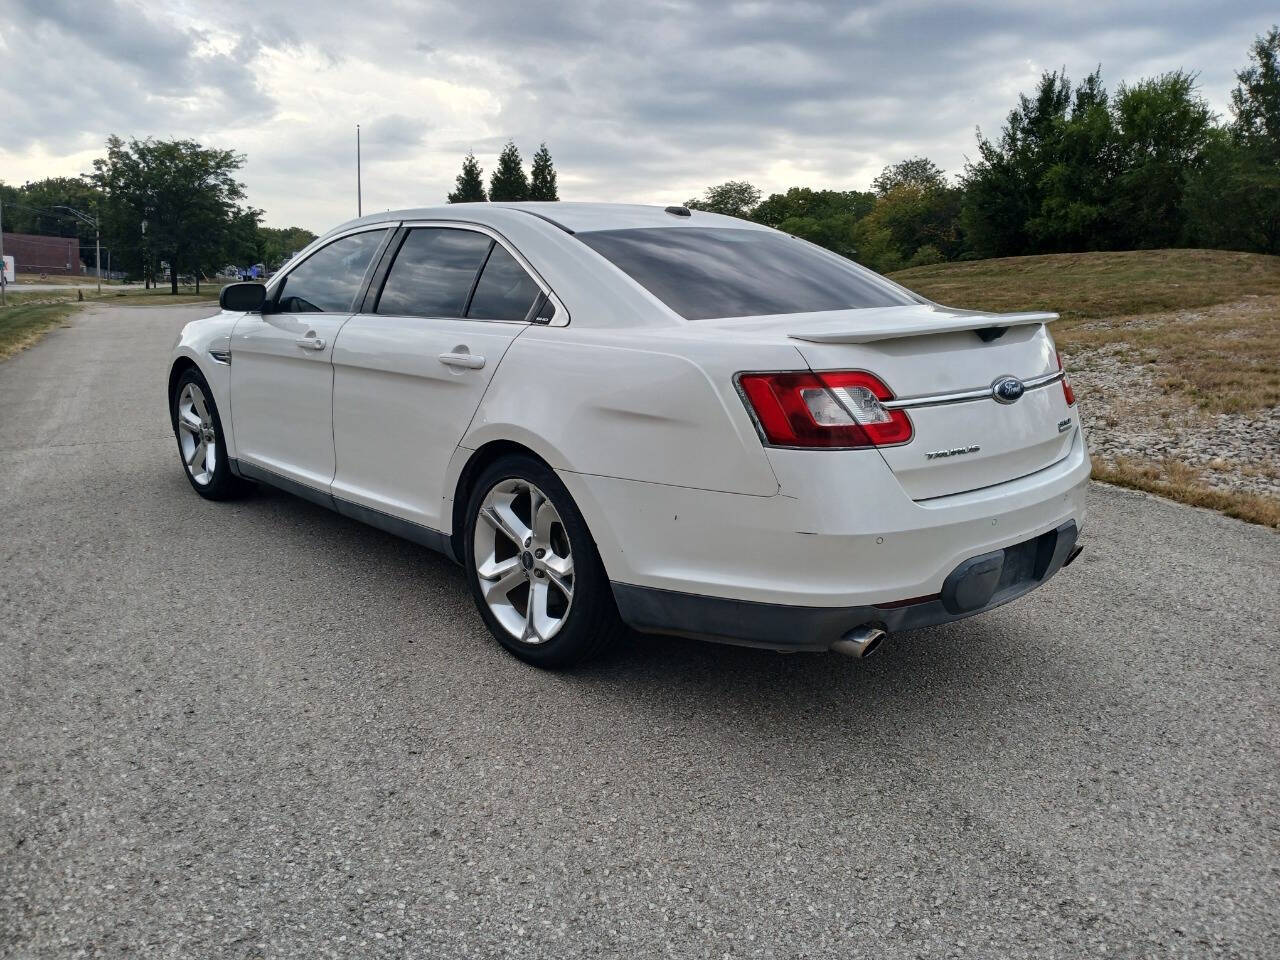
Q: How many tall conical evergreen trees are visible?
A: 3